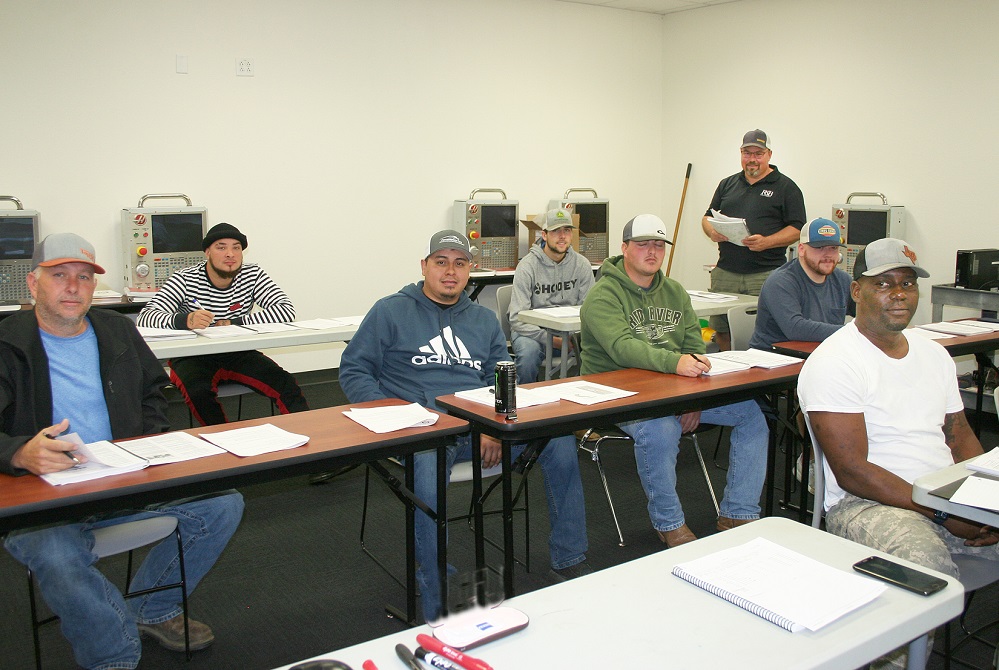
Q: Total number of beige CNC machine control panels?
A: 5